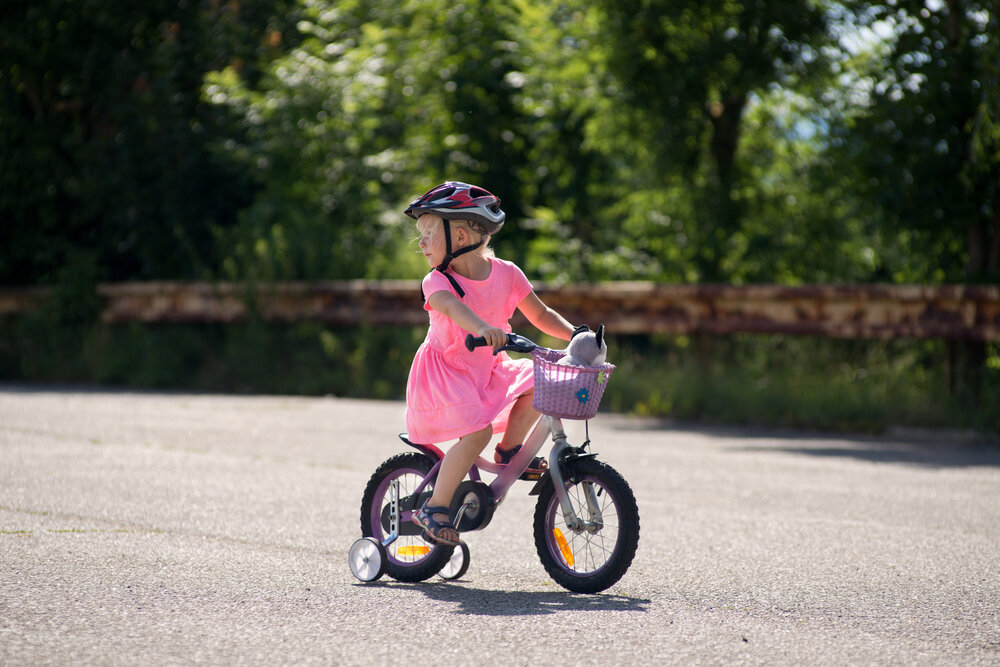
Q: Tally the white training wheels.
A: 2